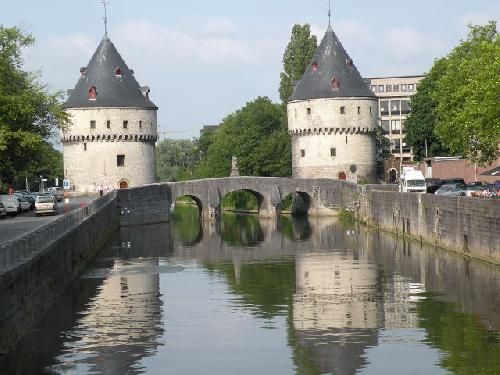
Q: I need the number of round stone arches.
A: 3